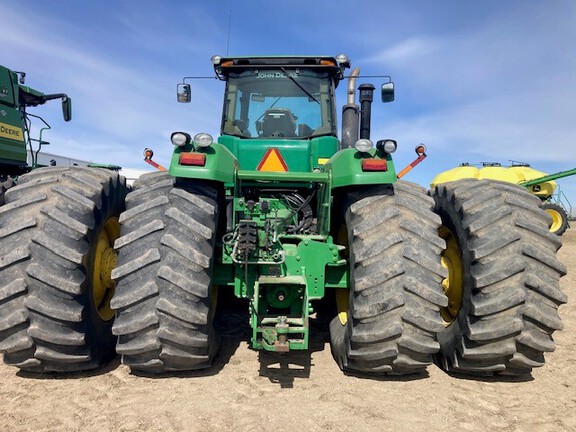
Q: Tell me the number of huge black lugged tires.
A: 4